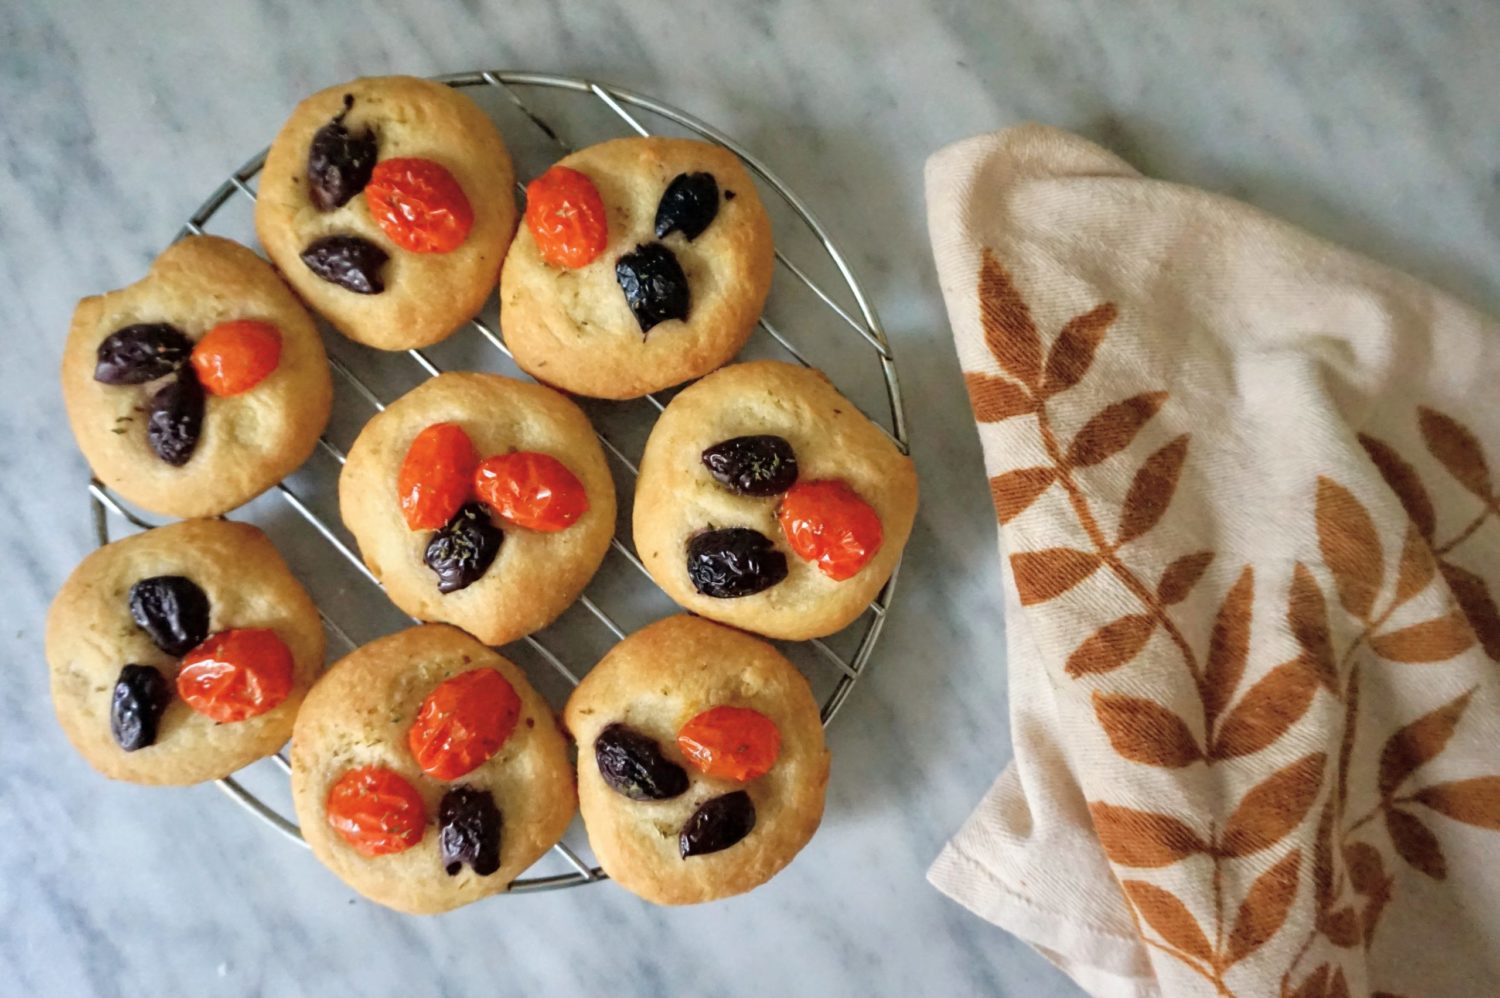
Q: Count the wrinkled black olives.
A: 14